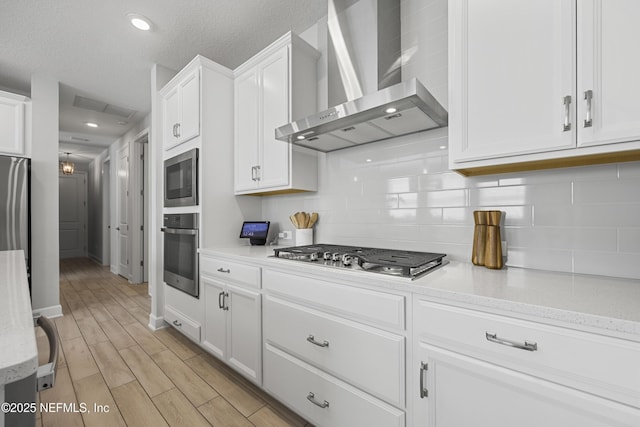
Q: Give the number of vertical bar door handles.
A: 9